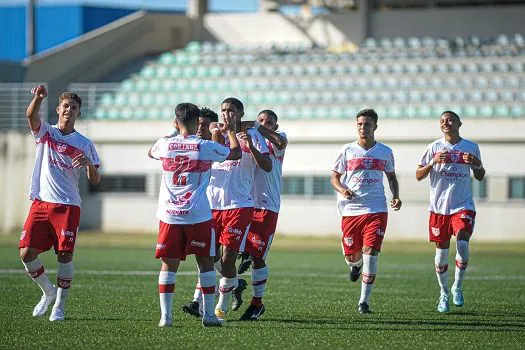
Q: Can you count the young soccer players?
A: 7